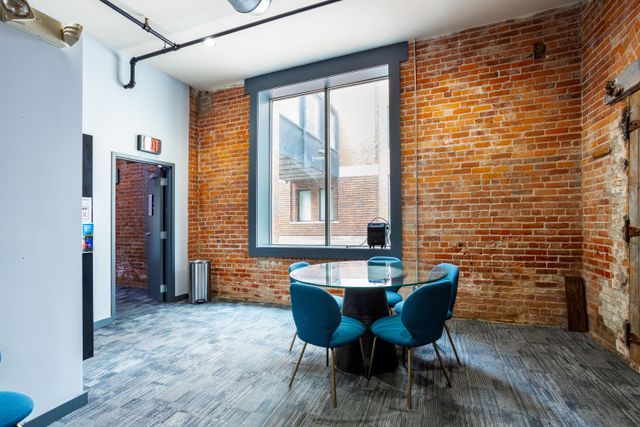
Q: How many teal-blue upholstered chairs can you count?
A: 6